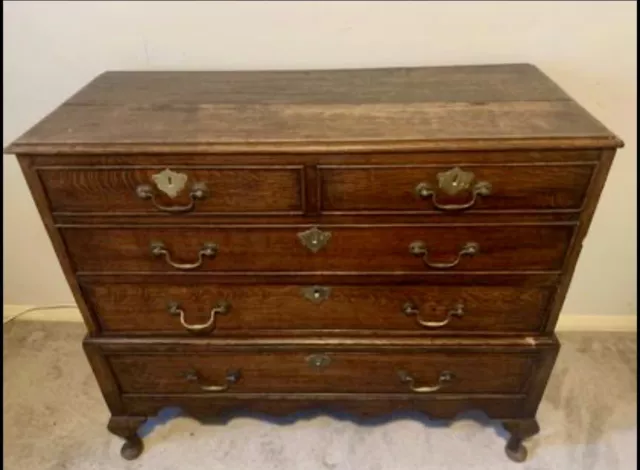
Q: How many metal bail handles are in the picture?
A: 8